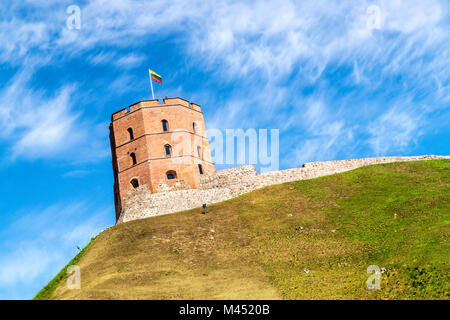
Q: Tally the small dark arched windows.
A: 9